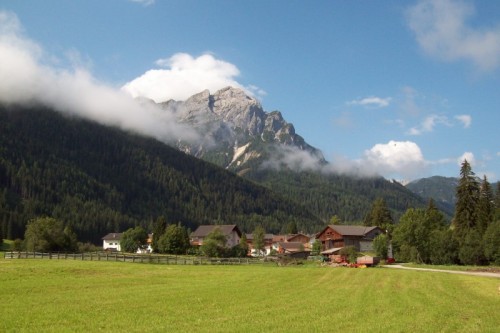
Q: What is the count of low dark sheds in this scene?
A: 1